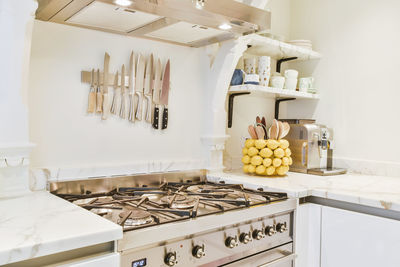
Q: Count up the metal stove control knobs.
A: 7